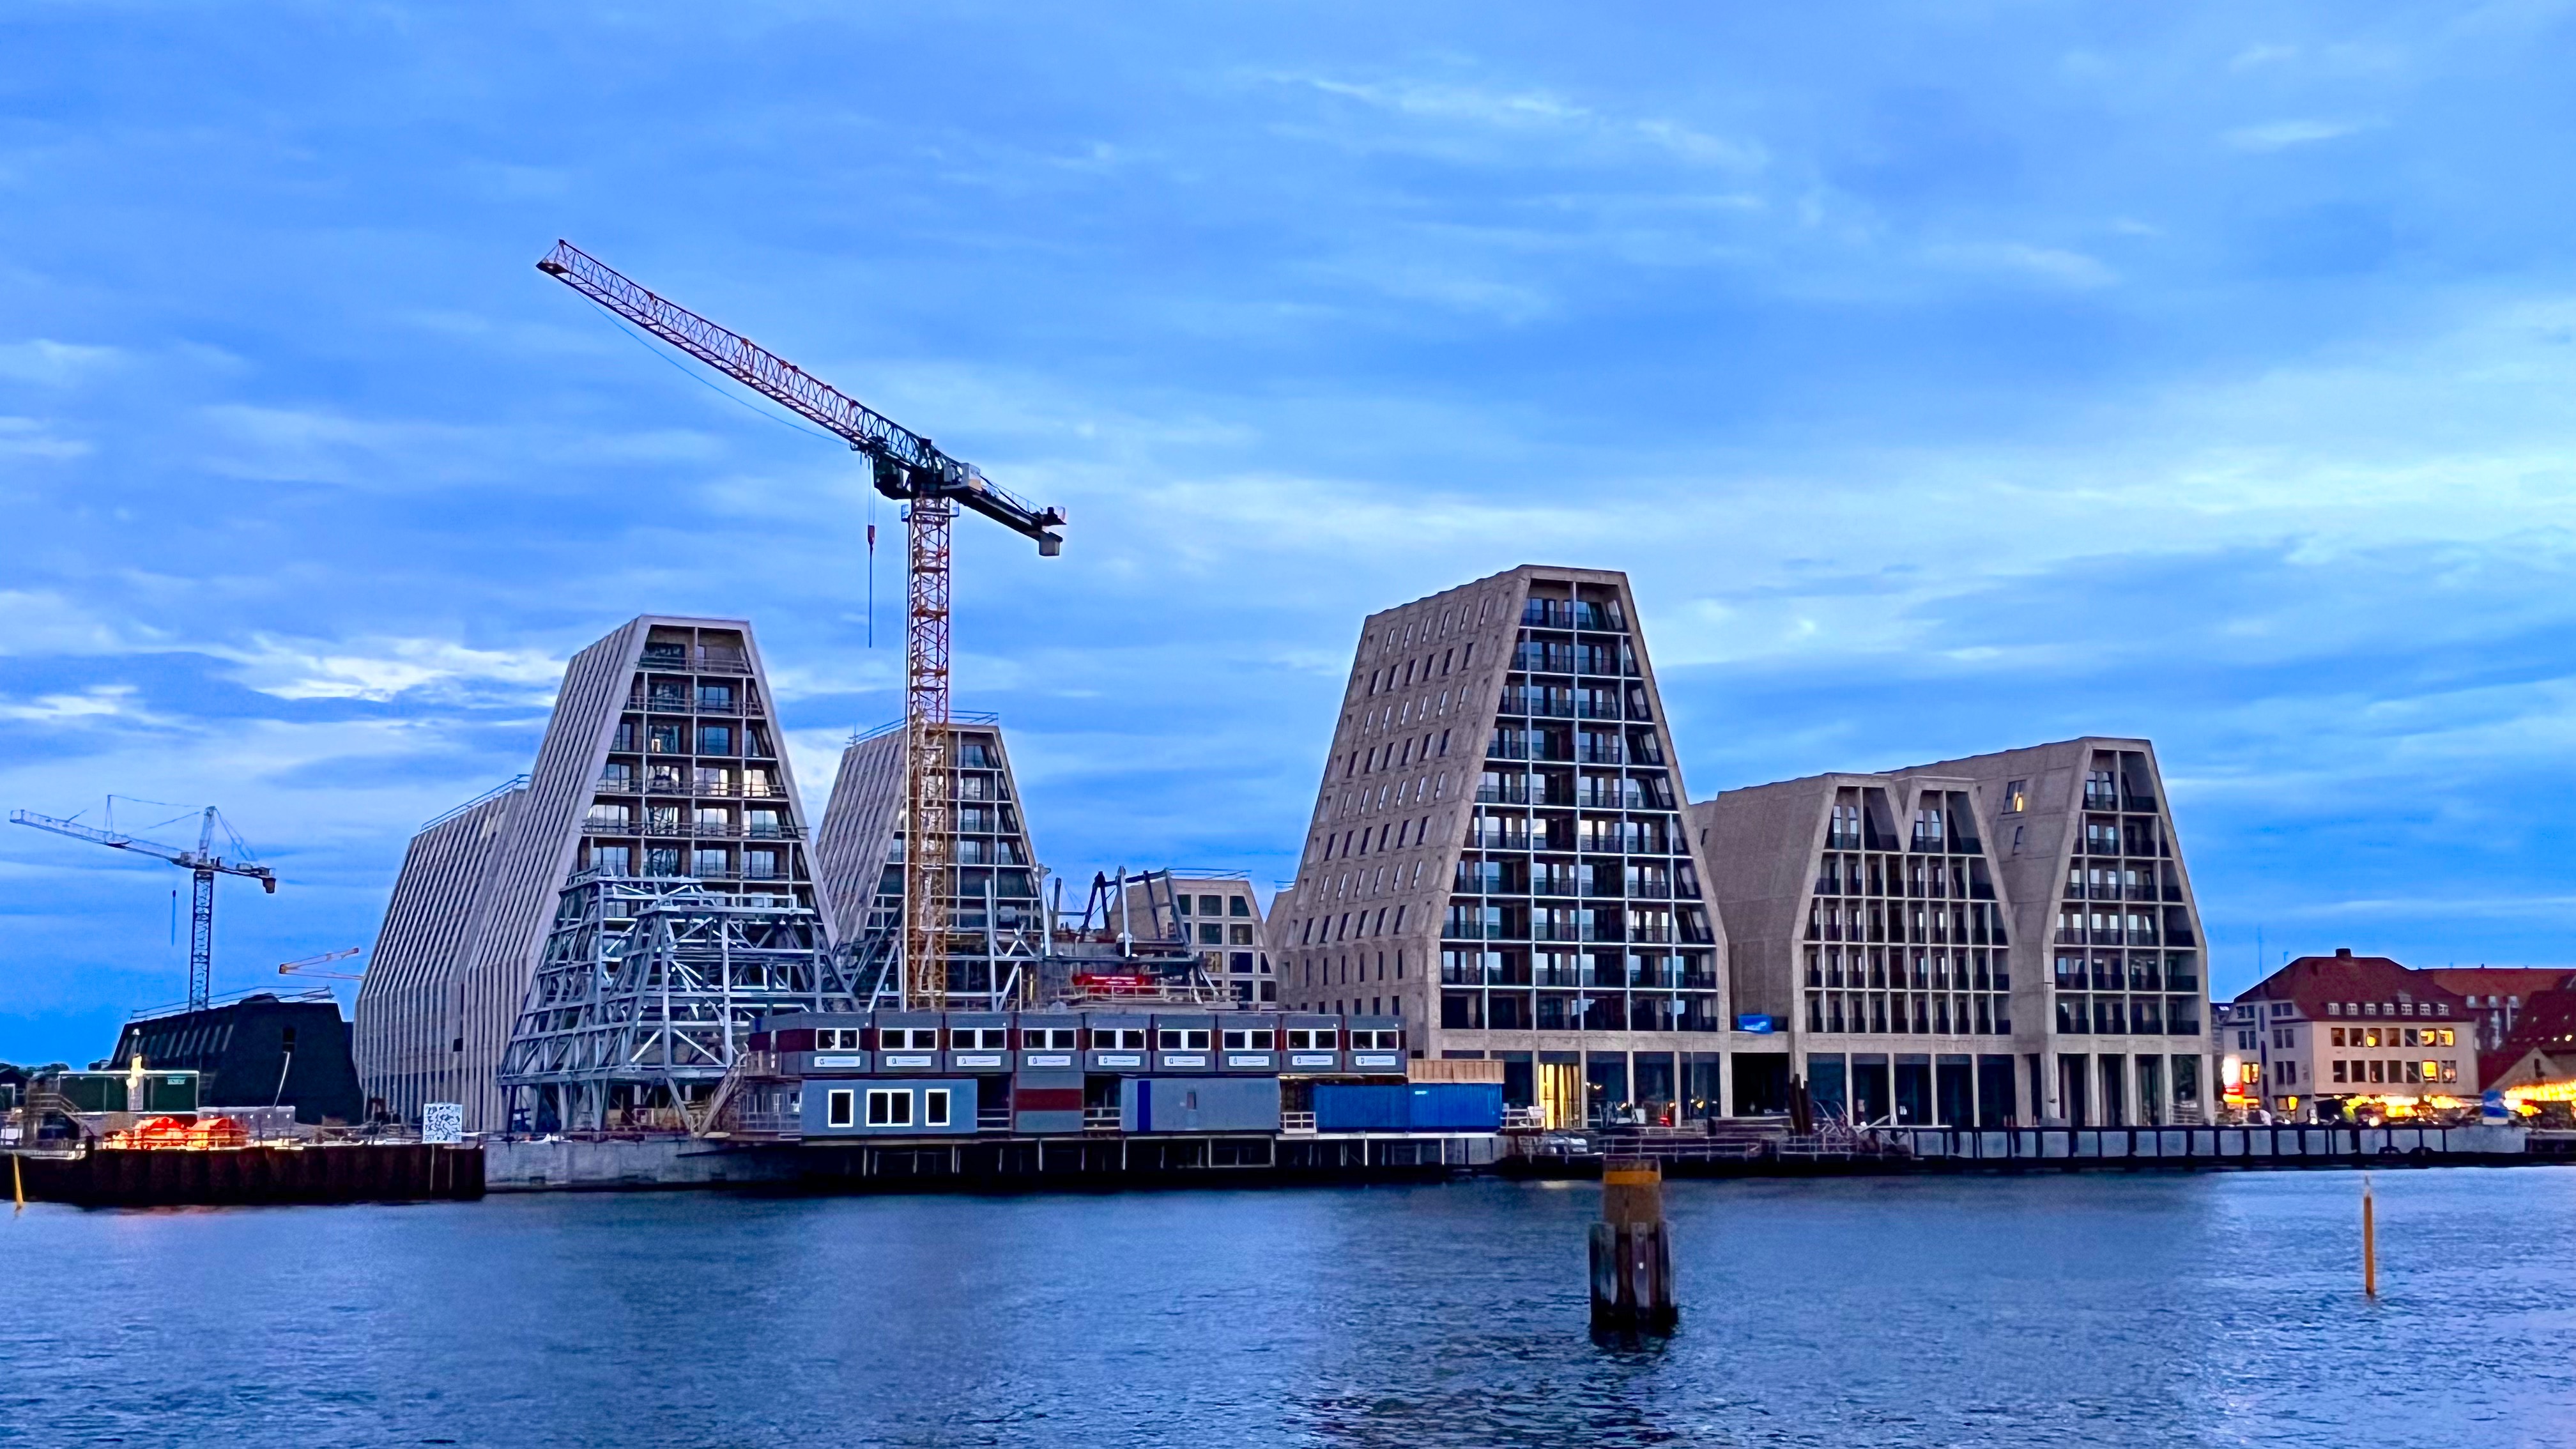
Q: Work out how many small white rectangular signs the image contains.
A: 9